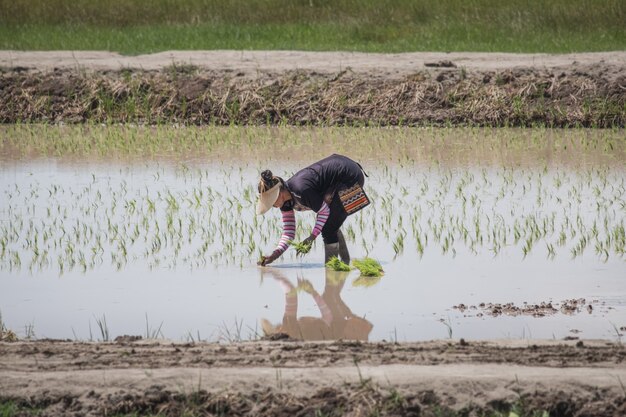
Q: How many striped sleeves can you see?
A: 2